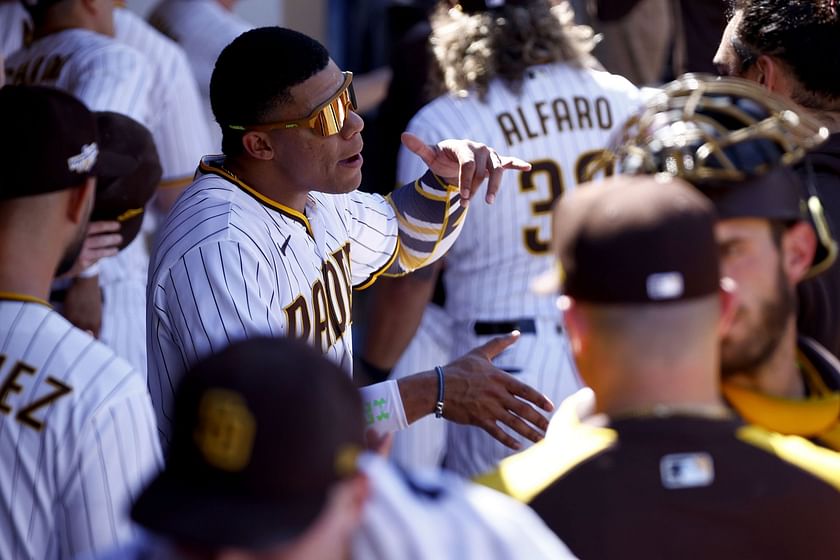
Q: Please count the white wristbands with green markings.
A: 1